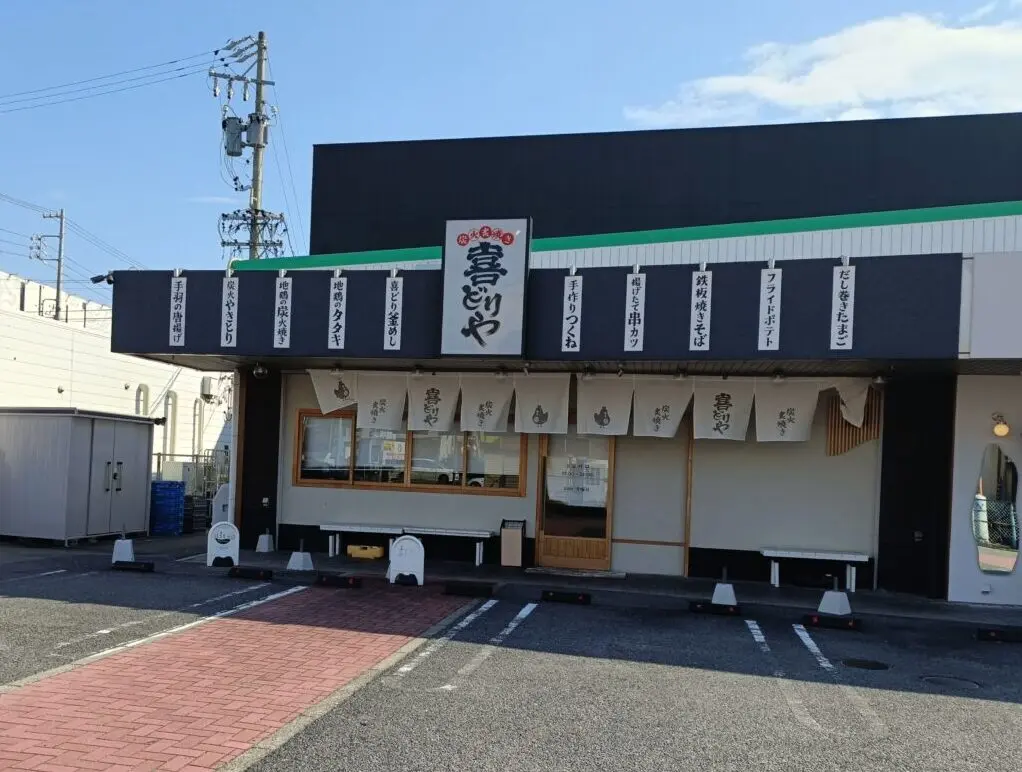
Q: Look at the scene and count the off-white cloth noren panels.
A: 10